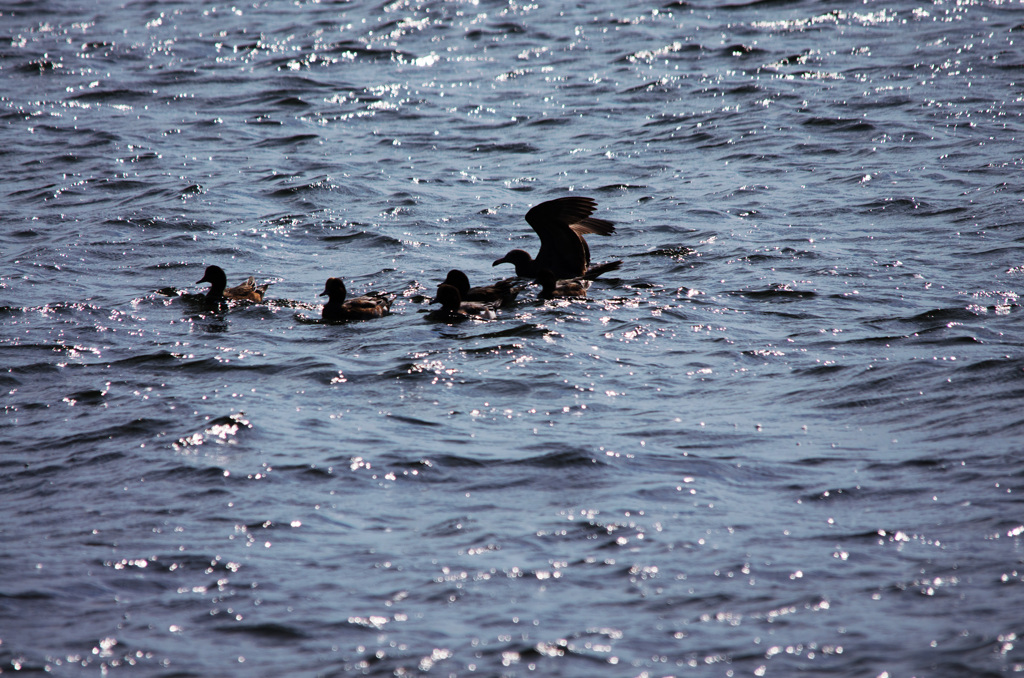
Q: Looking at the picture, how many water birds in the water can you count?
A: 6